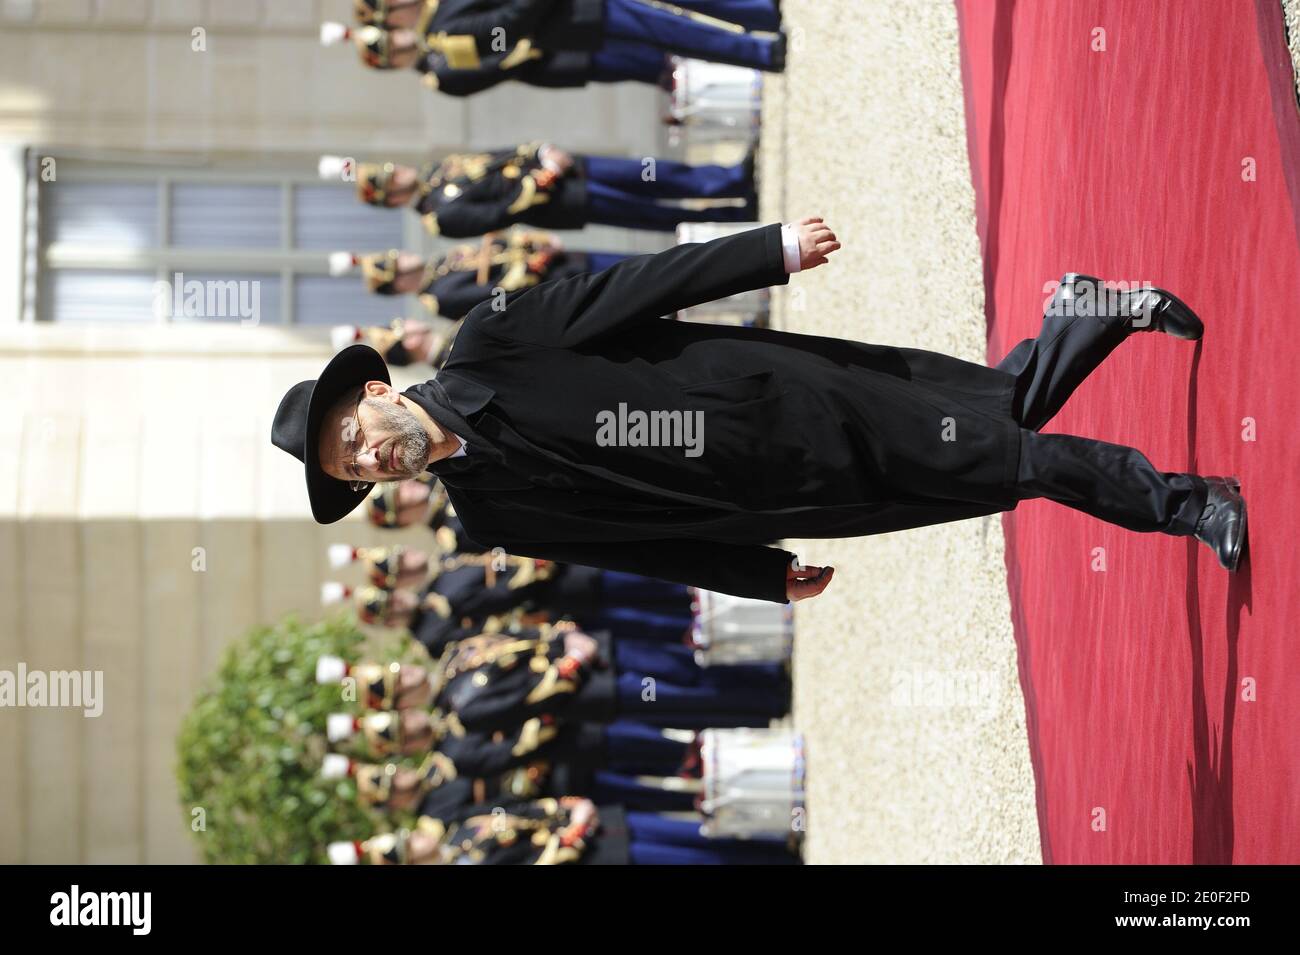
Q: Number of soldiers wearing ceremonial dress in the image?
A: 12